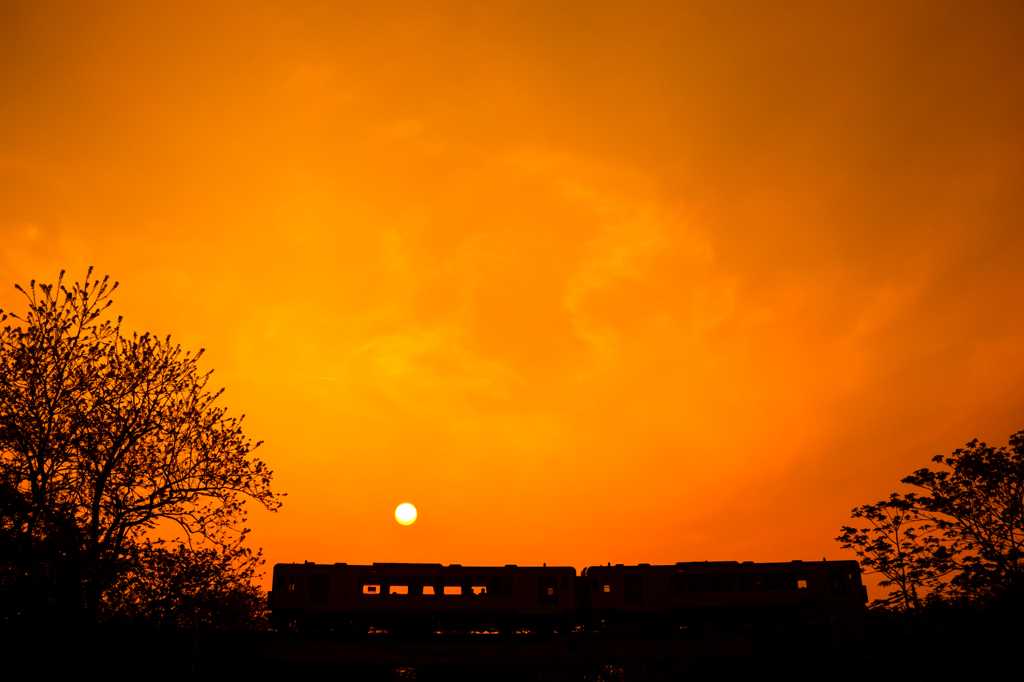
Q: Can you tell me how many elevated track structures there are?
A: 1